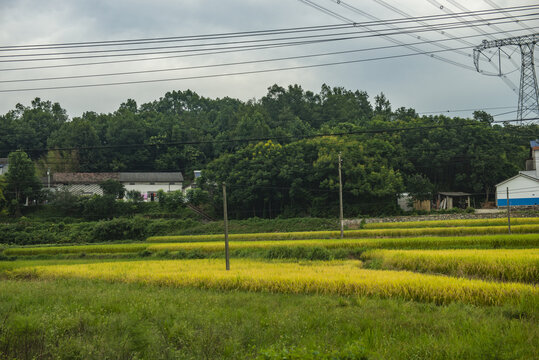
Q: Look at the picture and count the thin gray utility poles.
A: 3